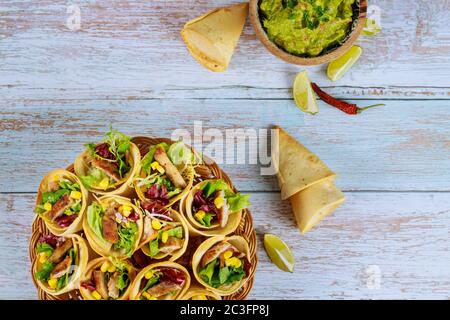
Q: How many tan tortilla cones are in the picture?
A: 14